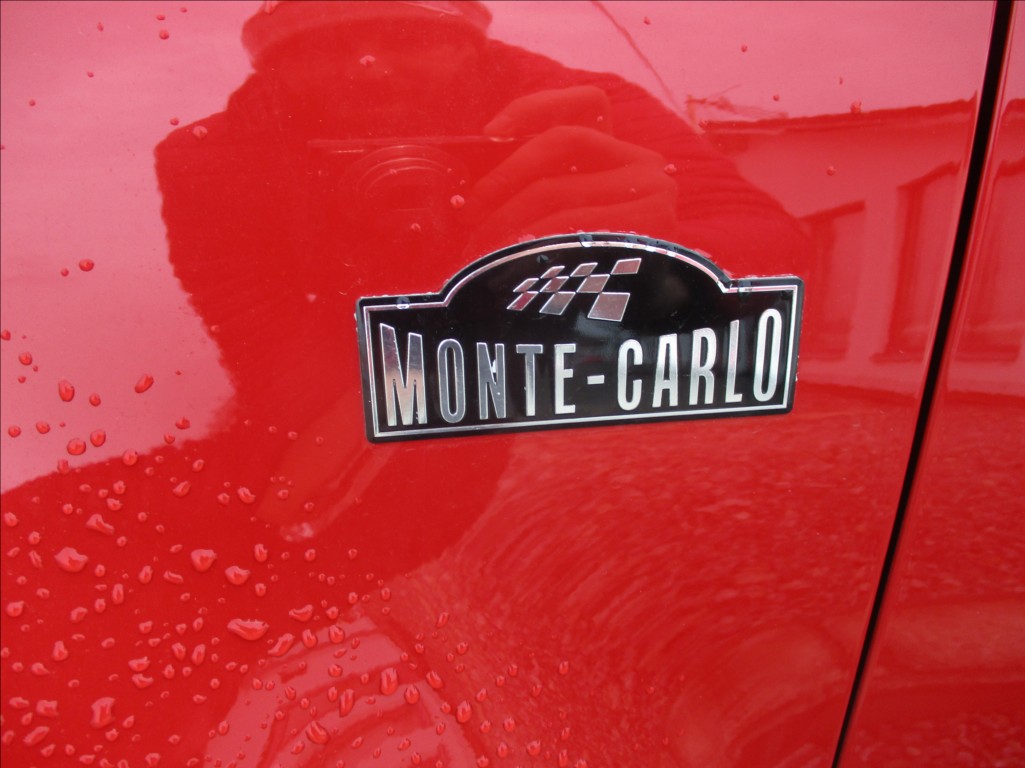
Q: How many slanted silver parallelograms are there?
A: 9